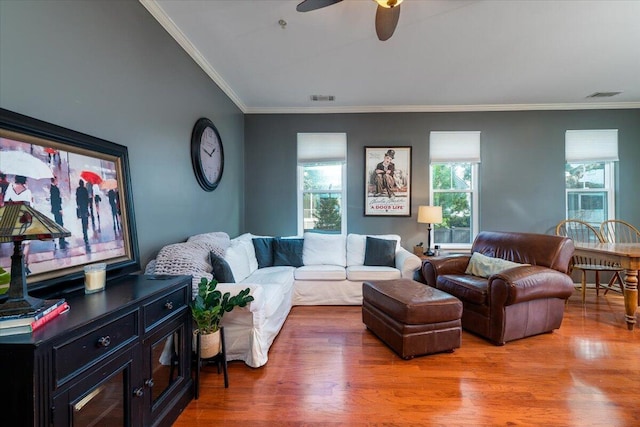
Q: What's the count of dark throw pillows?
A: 4